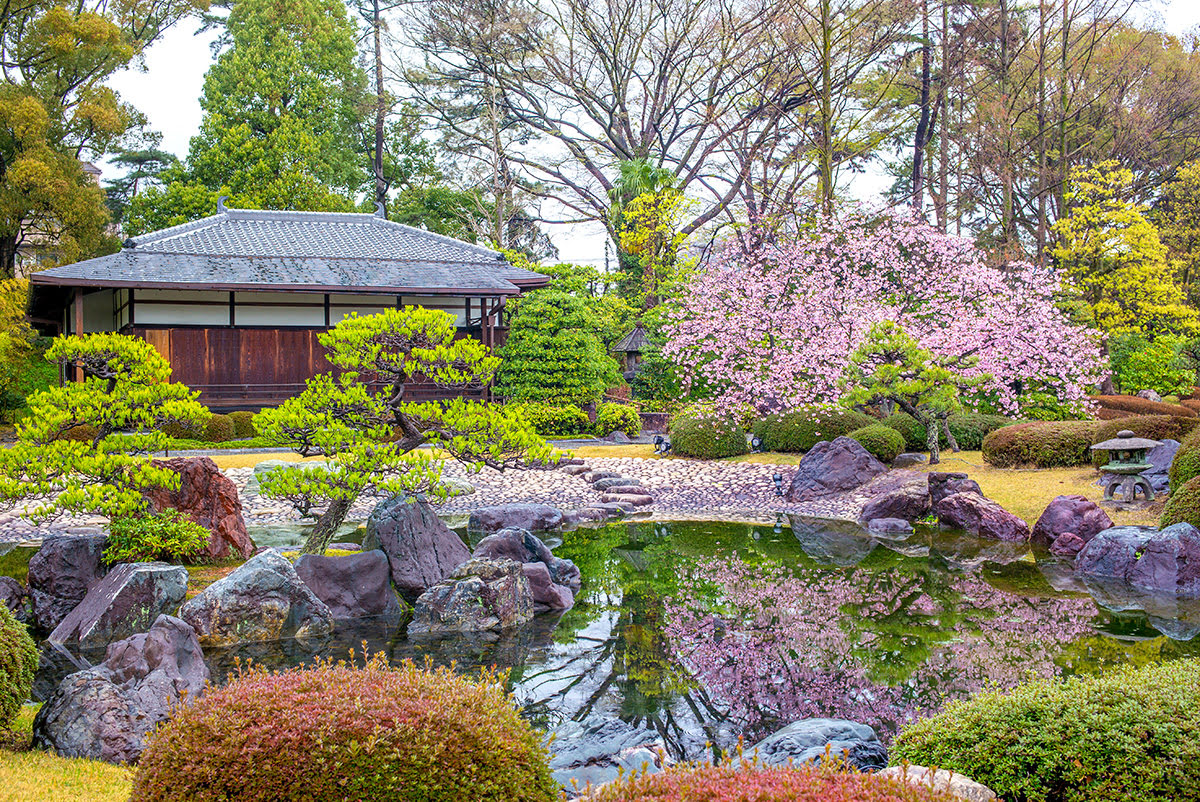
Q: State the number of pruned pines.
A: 3